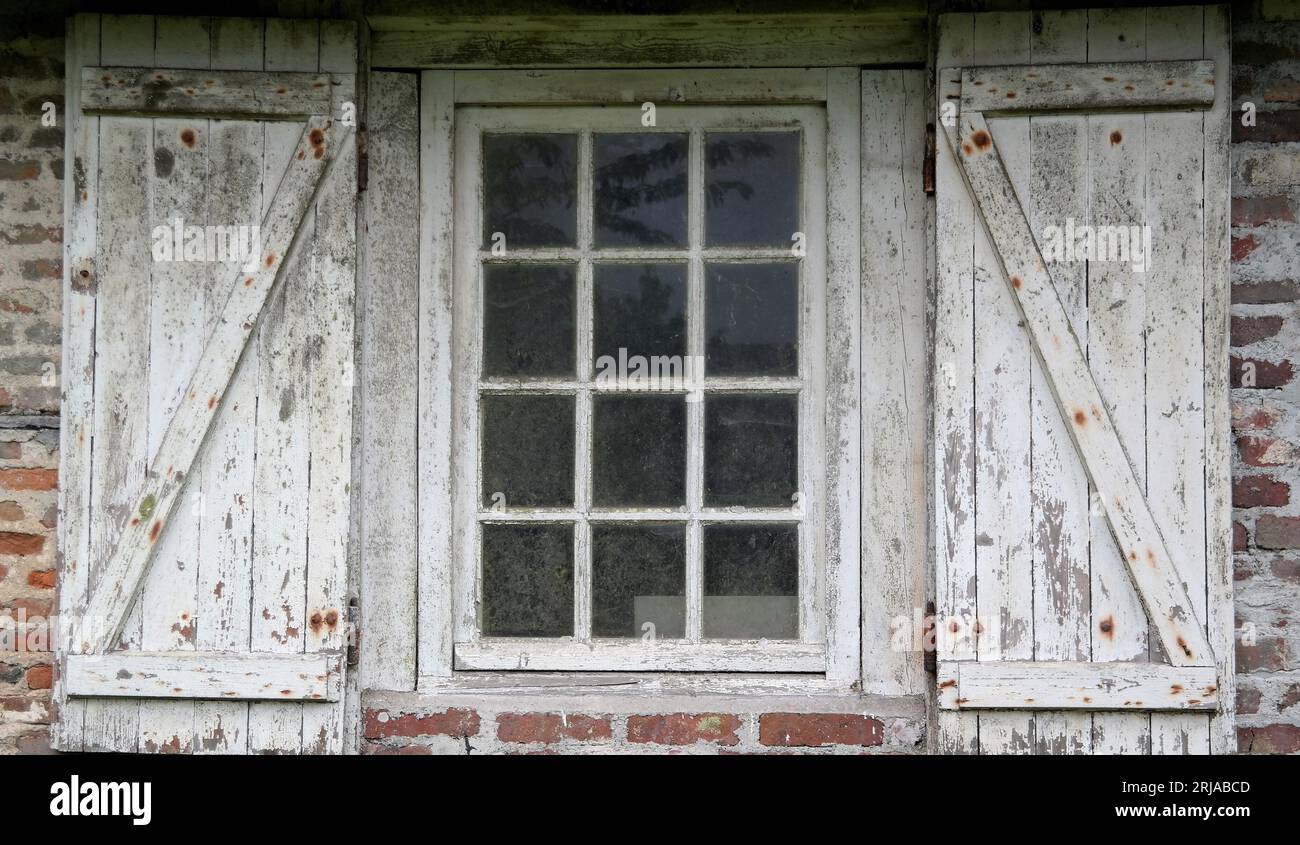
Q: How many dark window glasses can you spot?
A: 12